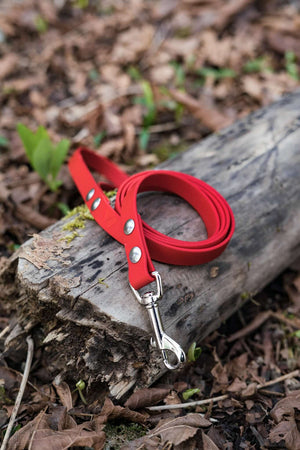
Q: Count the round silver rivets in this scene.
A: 4